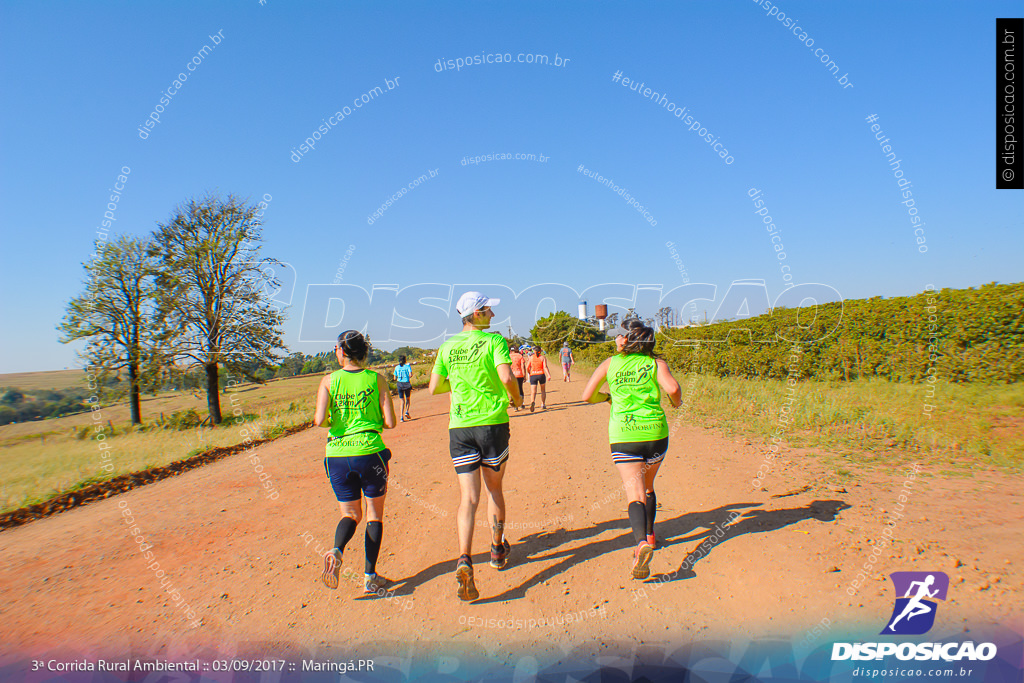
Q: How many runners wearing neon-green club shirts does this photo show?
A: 3